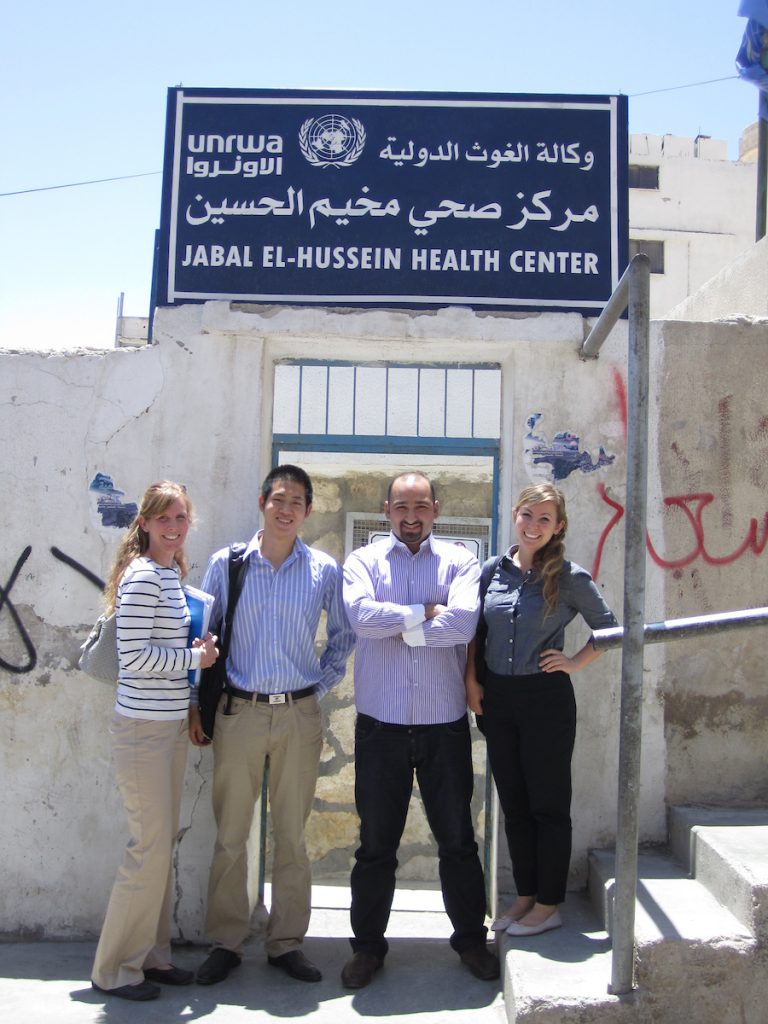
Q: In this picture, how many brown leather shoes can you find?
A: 2